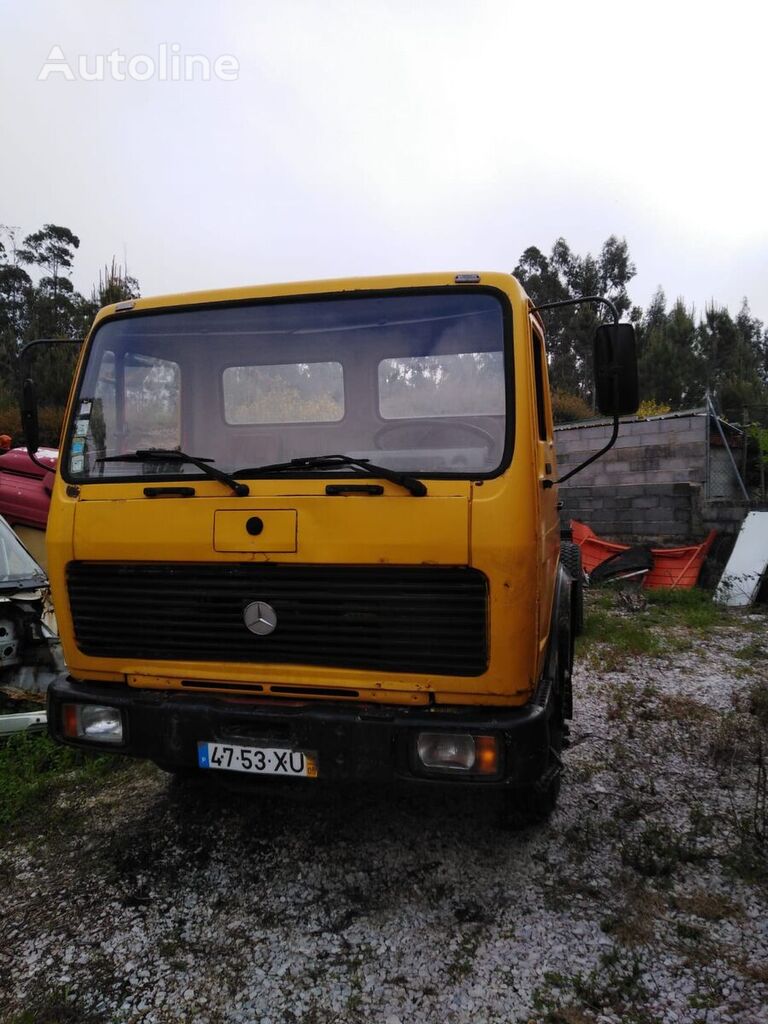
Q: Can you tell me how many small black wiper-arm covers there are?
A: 2